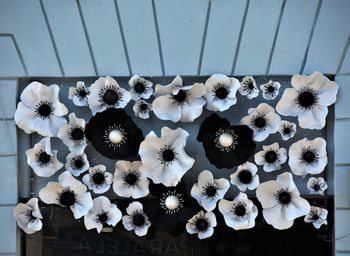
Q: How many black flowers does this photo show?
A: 3